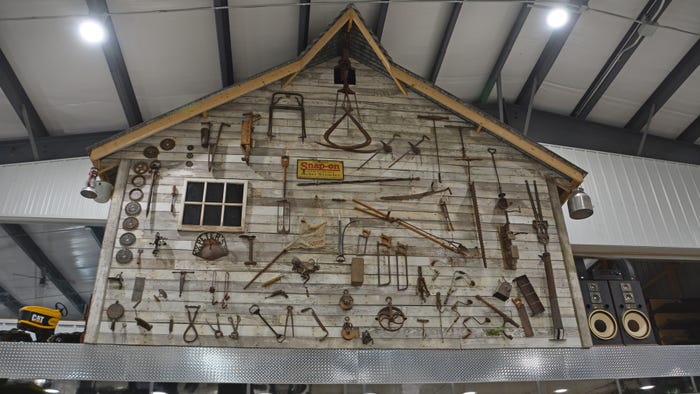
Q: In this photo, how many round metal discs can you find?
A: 12